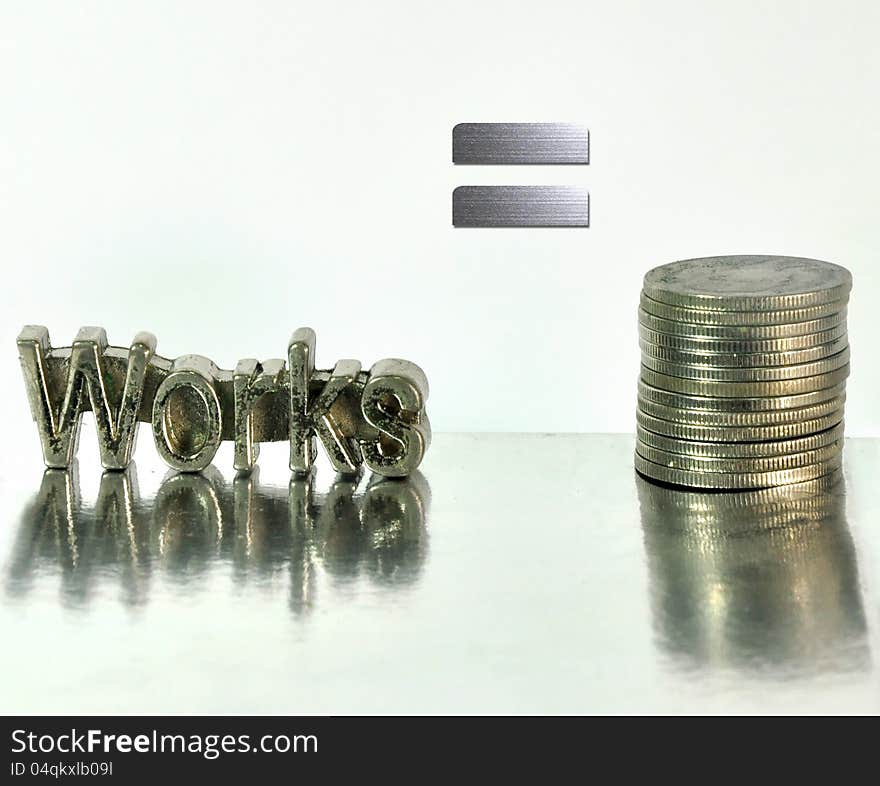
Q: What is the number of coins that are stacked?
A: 13